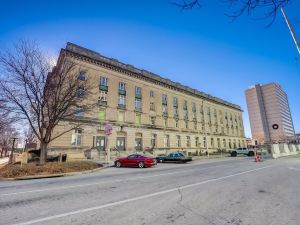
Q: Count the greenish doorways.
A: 3